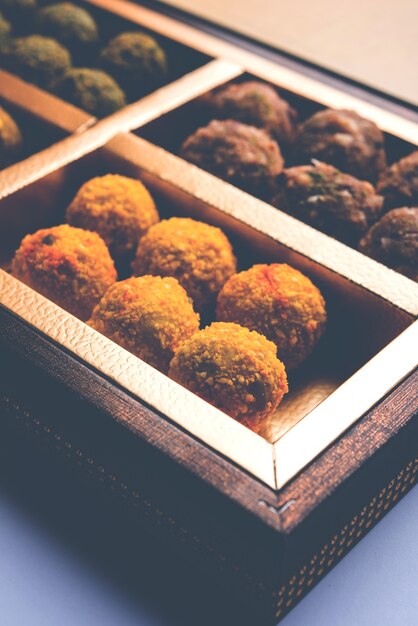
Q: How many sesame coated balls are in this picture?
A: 6